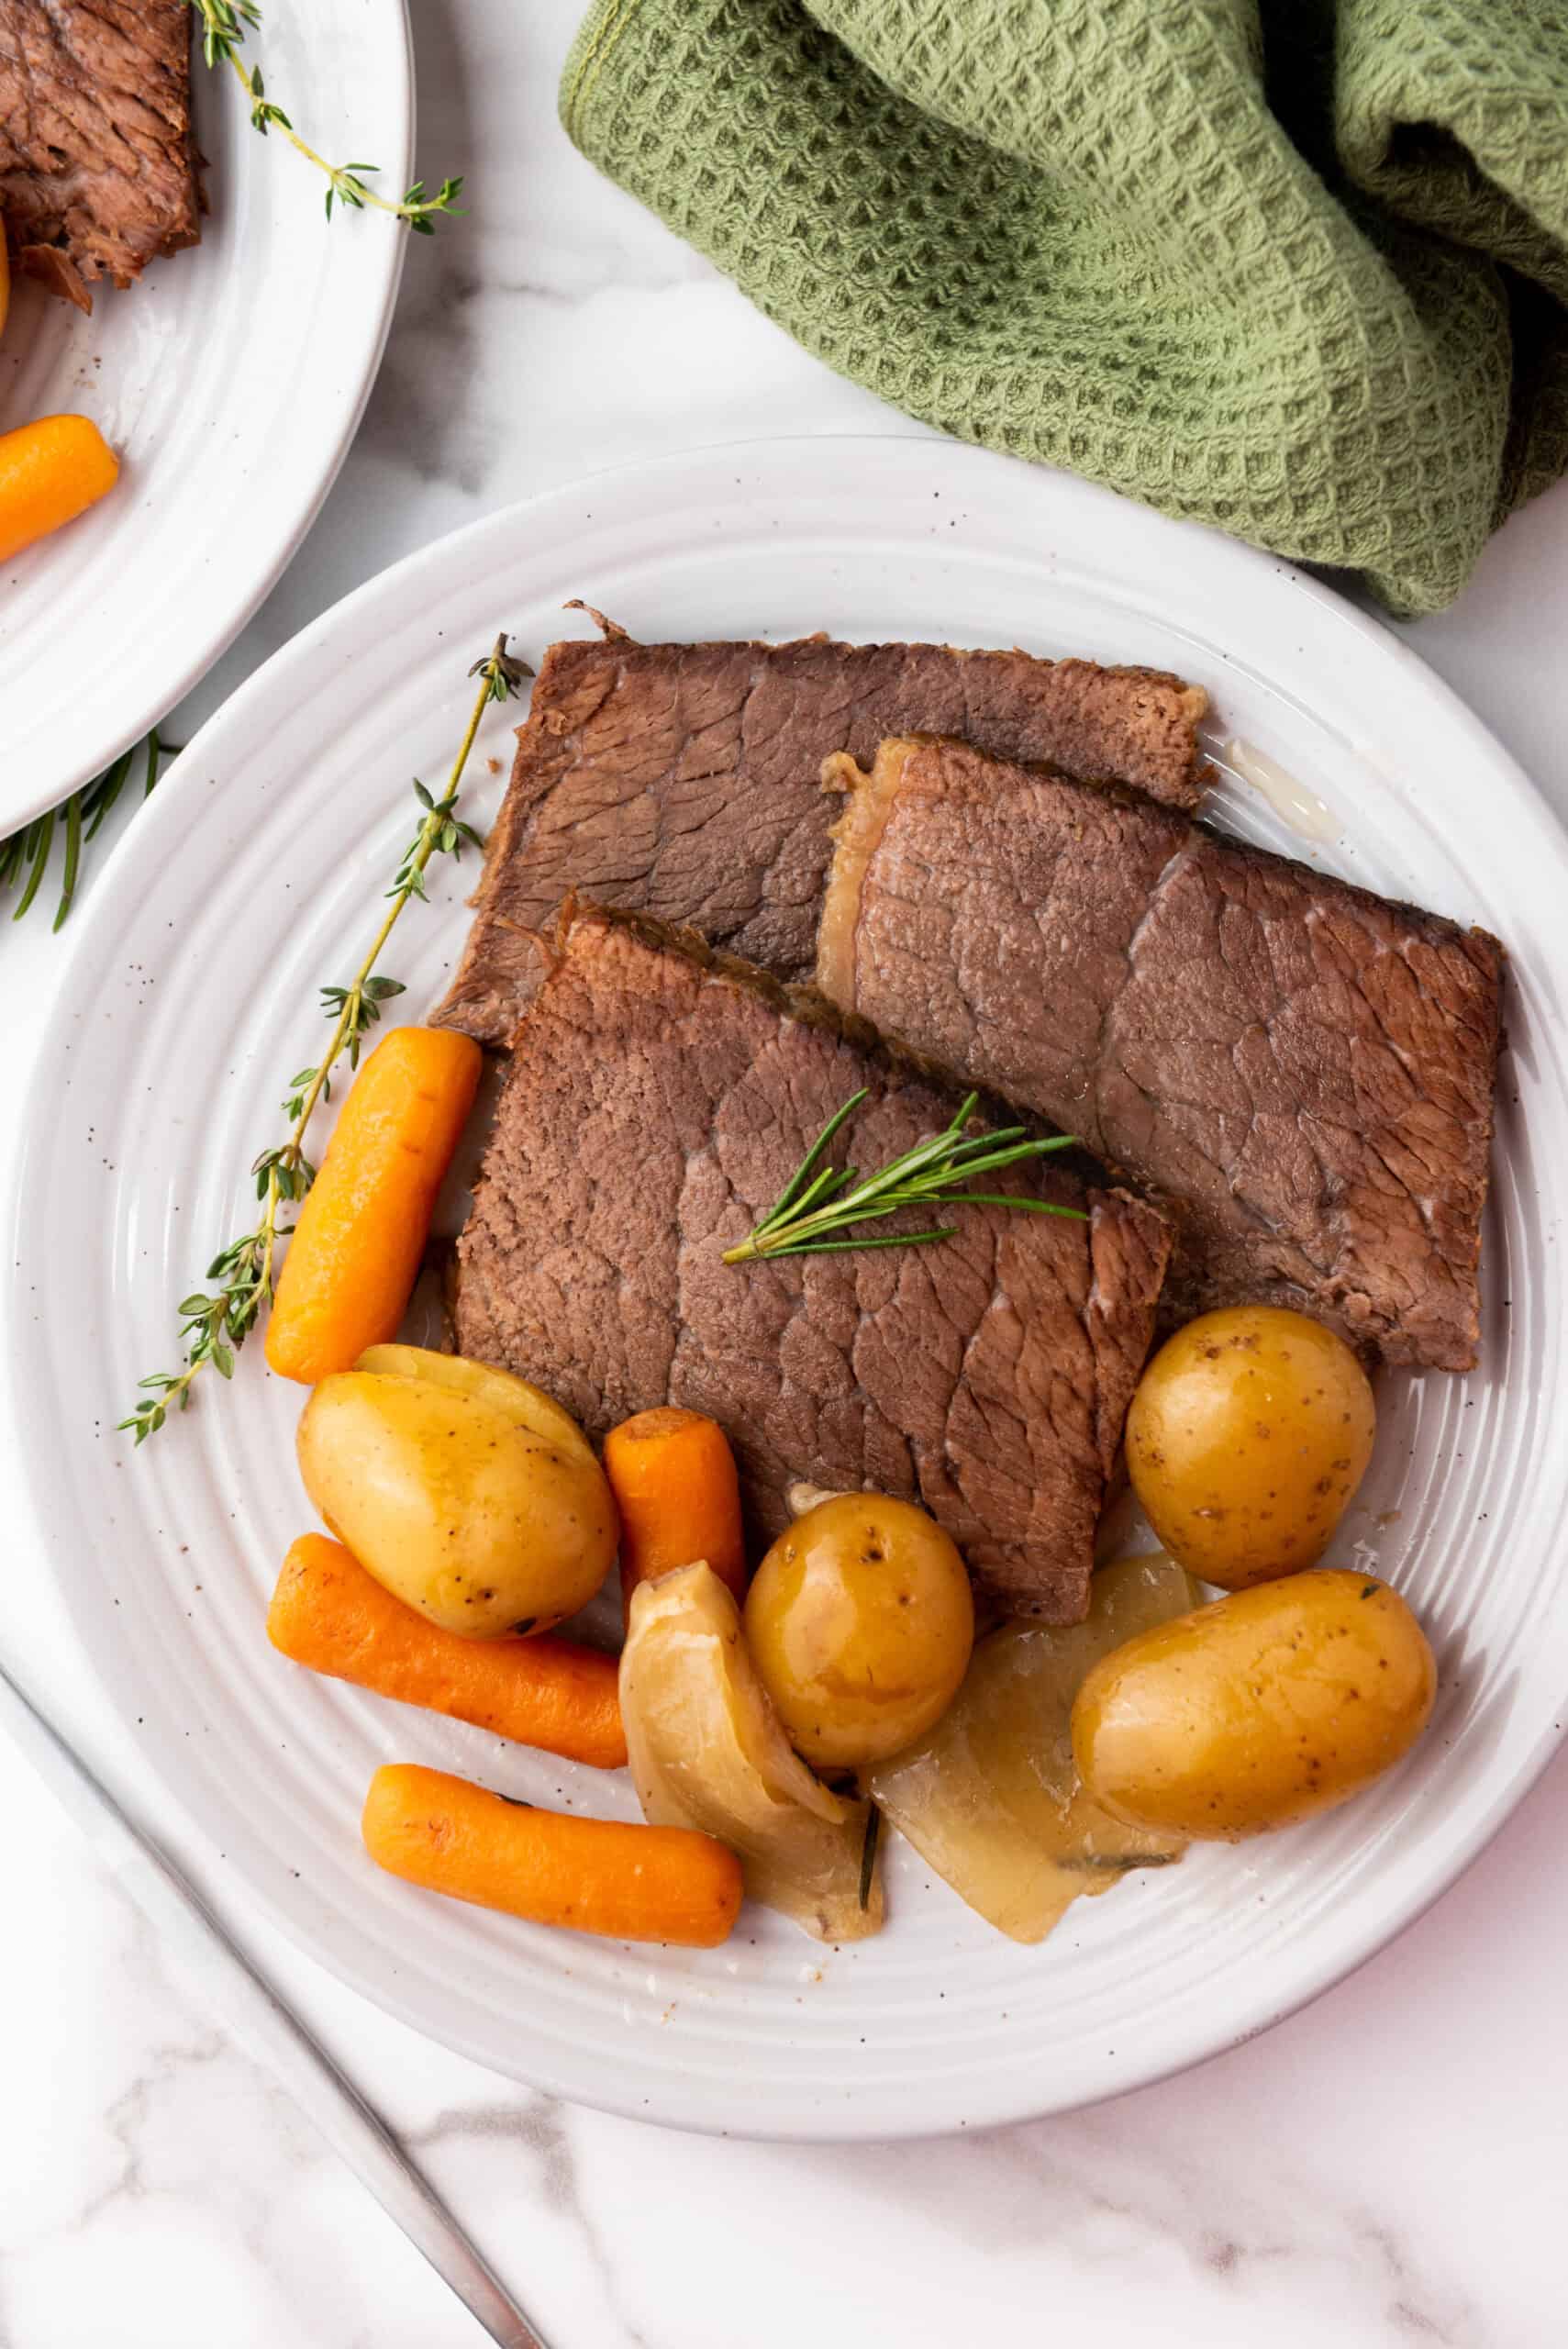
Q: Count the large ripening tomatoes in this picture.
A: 0